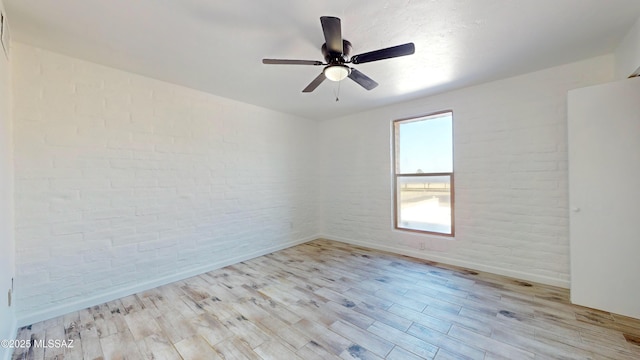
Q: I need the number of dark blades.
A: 5